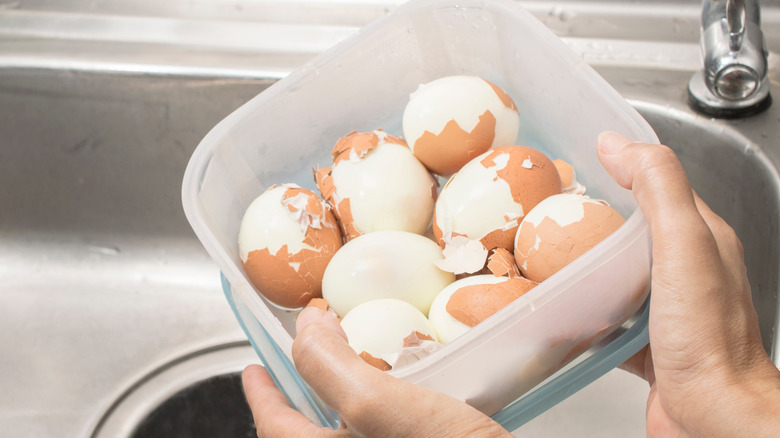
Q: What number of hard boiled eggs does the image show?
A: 8